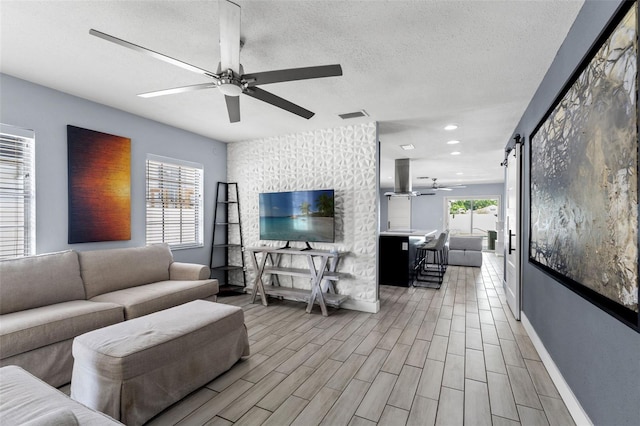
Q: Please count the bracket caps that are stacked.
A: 0